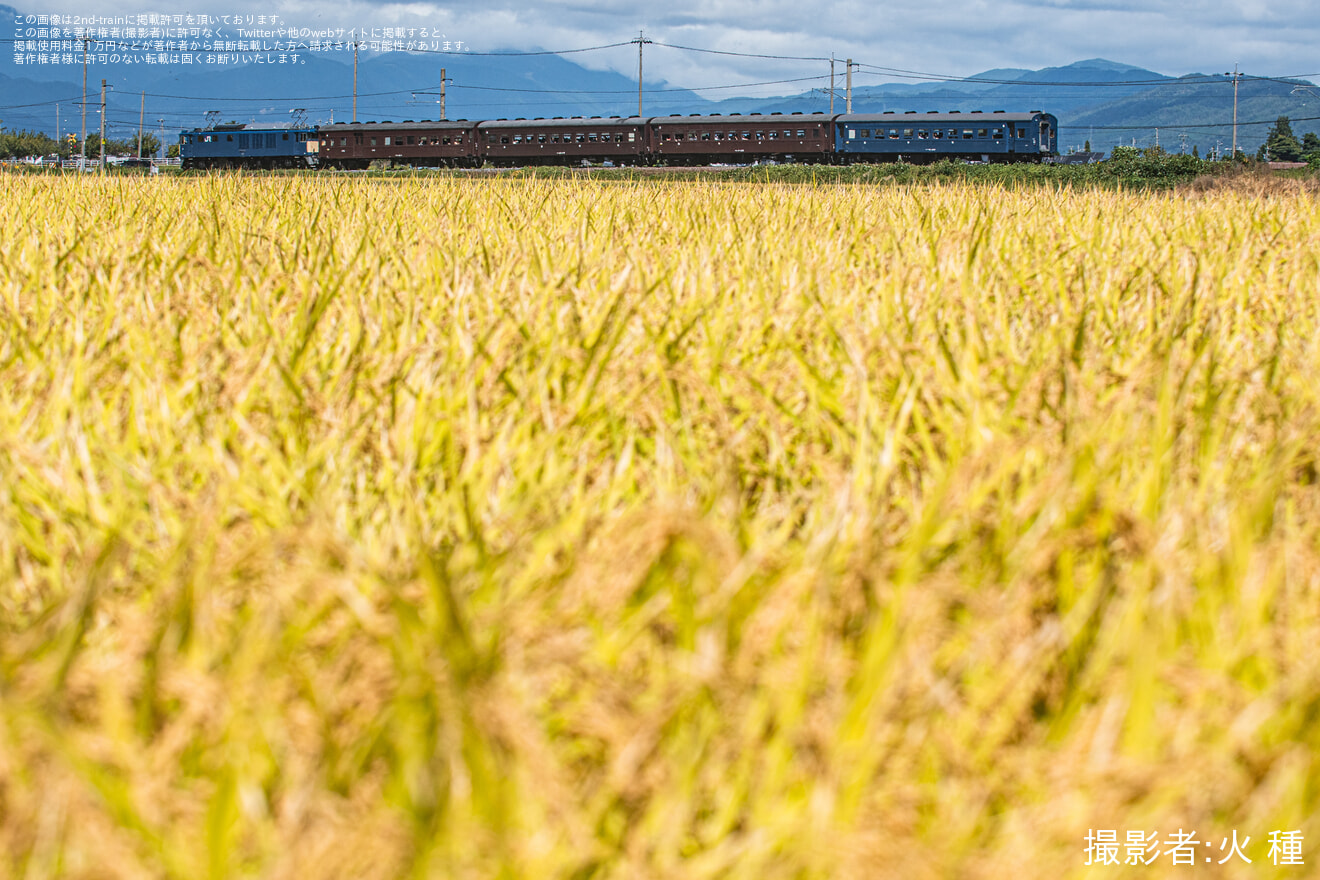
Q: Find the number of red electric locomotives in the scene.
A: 0